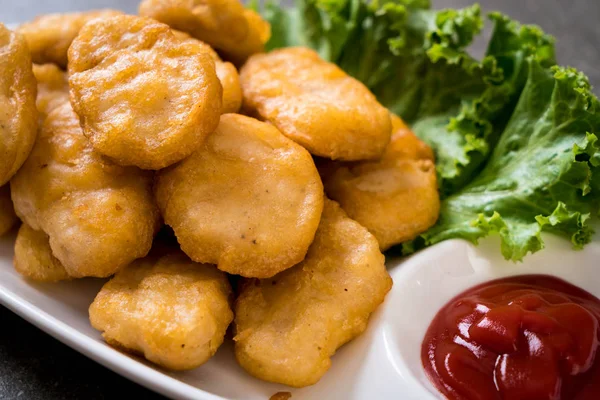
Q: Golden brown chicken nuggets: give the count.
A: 13